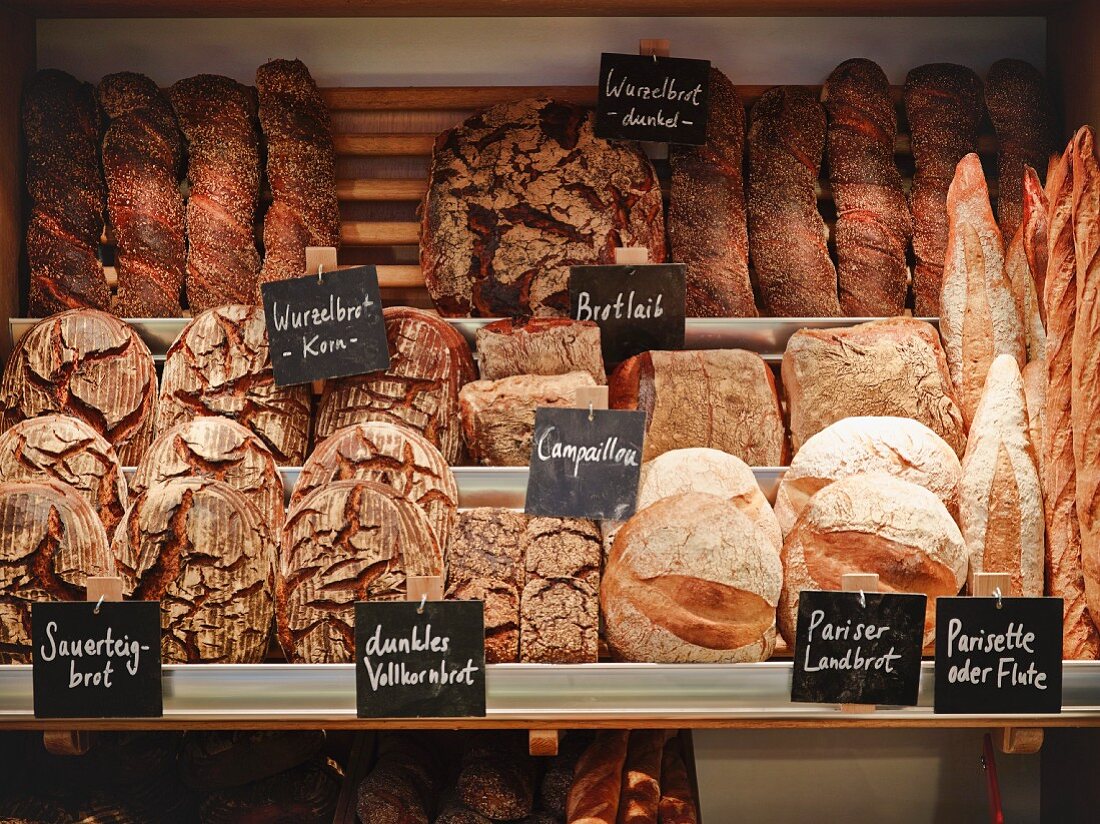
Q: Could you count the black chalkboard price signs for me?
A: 8